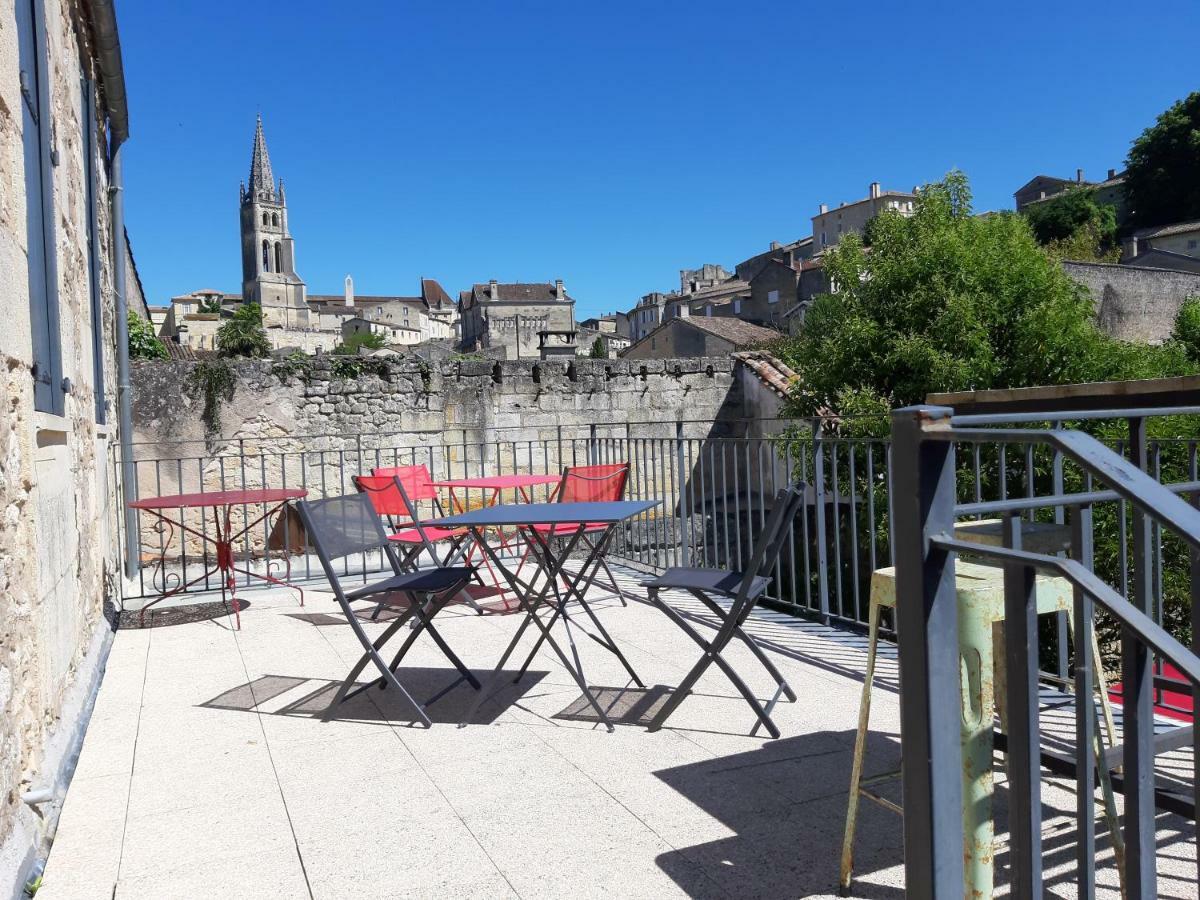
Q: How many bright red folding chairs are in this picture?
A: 3